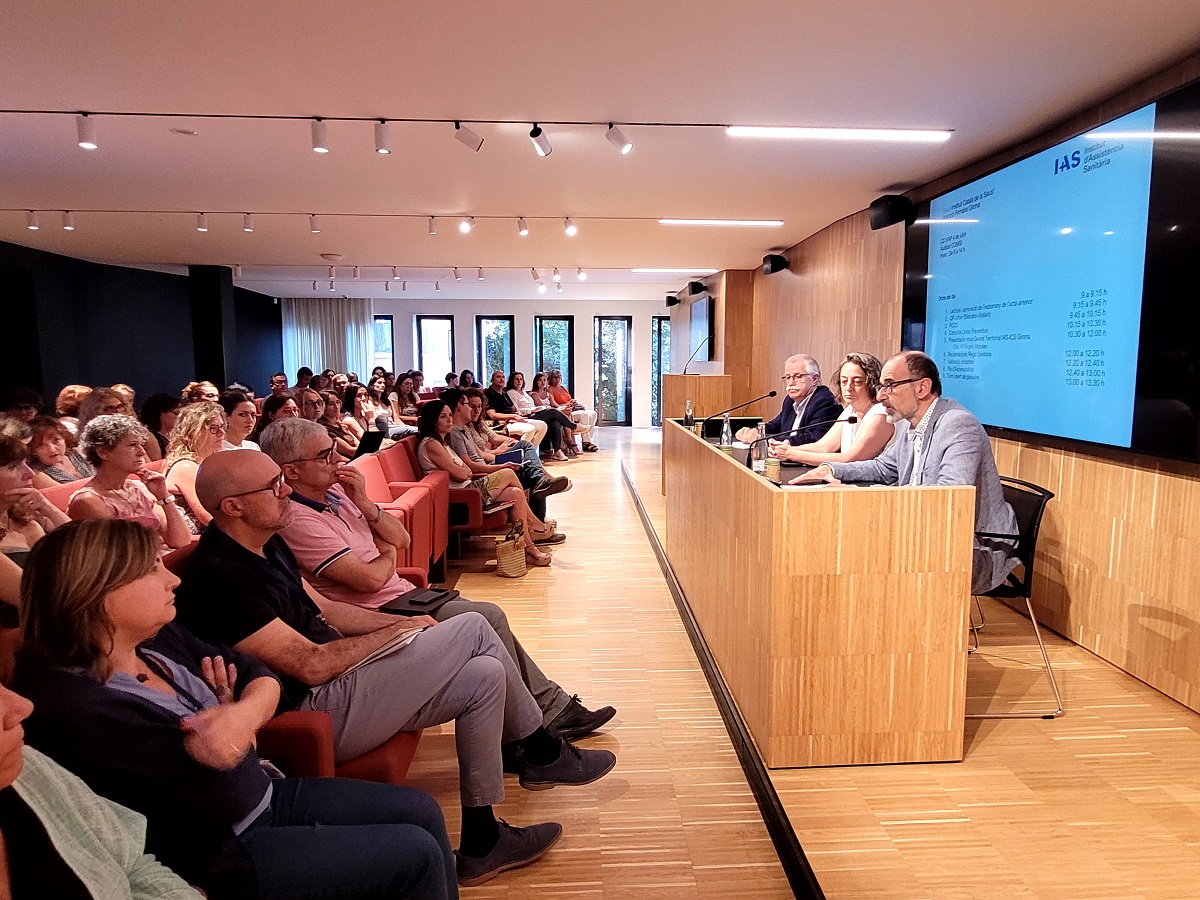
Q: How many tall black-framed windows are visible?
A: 6